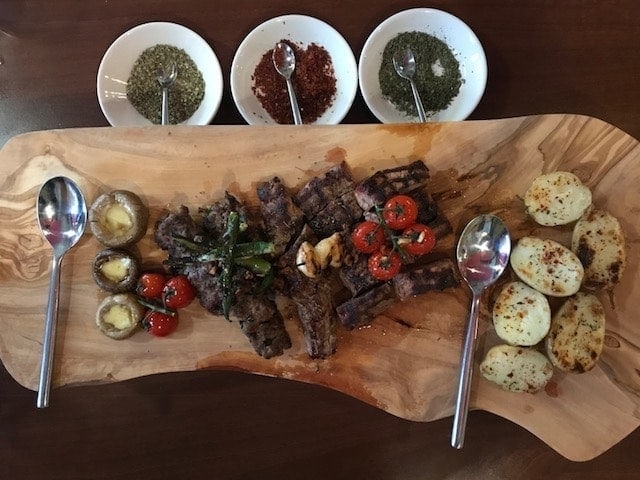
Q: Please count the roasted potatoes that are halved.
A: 6